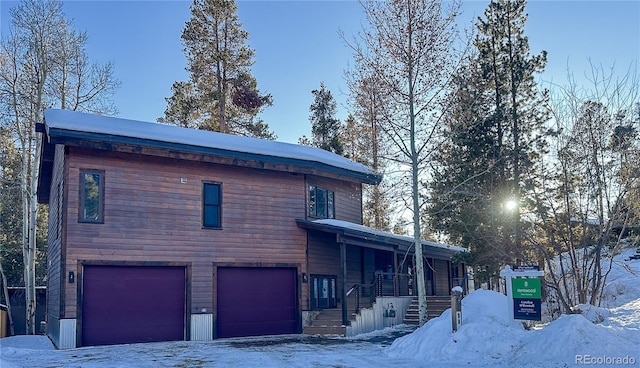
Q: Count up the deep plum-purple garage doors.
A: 2